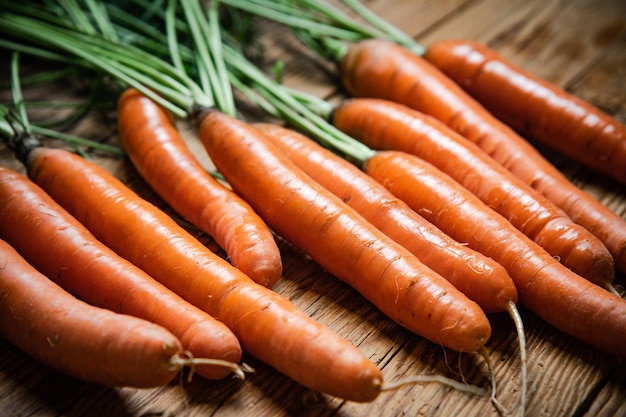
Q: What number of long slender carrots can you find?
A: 10